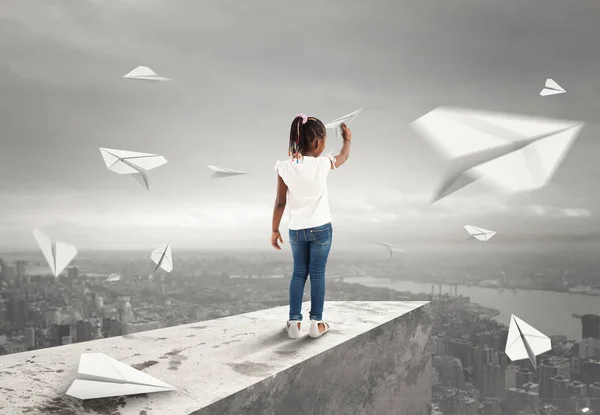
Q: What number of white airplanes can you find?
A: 13